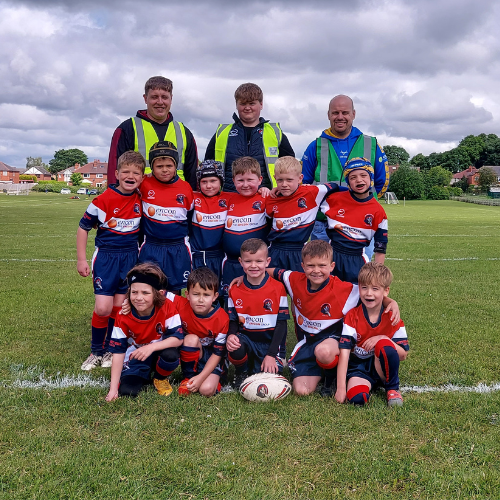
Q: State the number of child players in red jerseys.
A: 11